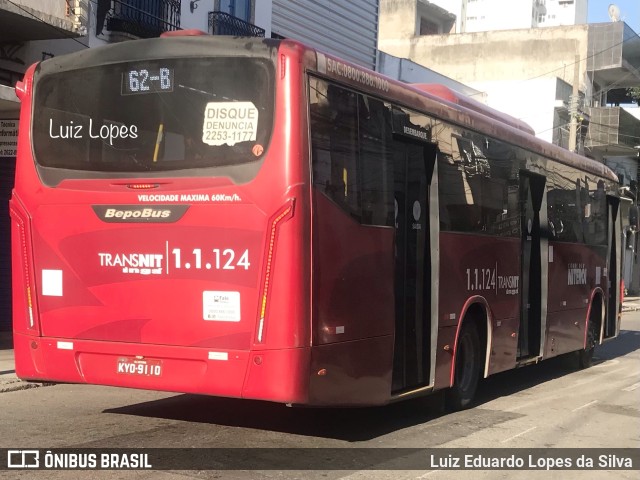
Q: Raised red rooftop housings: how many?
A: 2